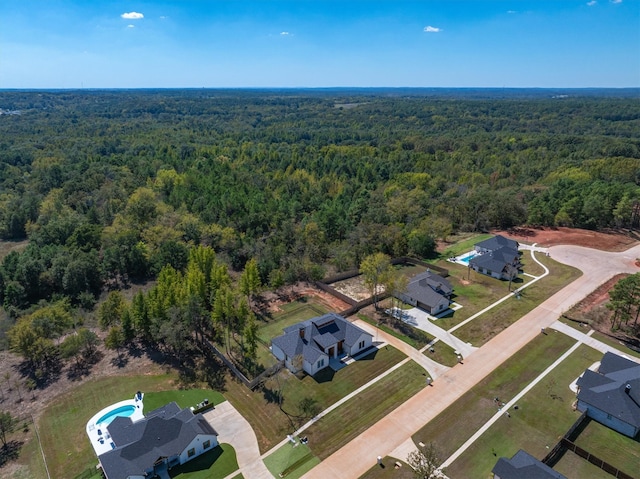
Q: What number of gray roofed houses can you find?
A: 6